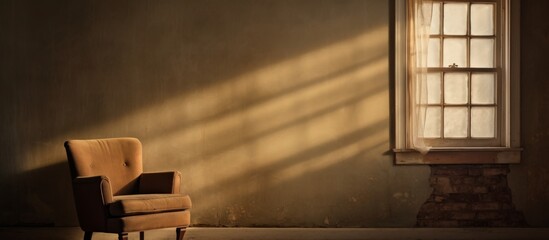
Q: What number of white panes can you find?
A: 12